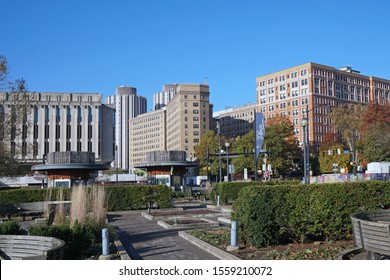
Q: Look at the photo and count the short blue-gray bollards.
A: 3